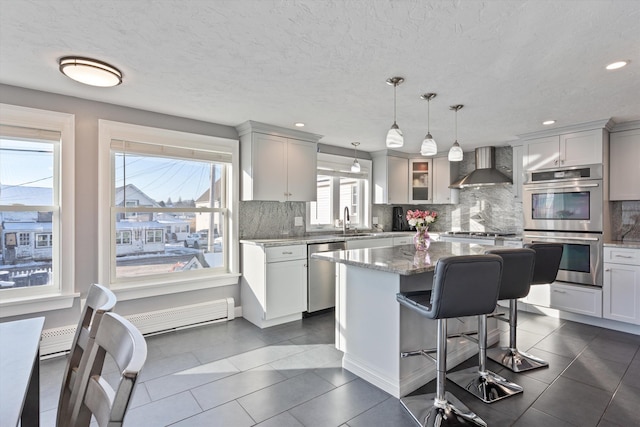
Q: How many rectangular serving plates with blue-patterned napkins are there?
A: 0